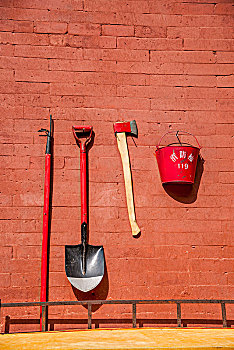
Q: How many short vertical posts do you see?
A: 5